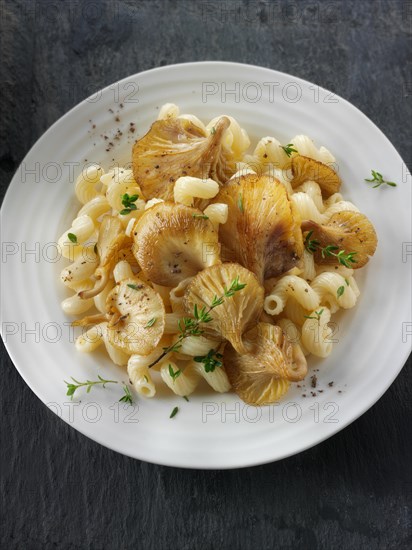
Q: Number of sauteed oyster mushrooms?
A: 9